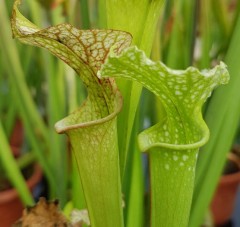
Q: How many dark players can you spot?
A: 0